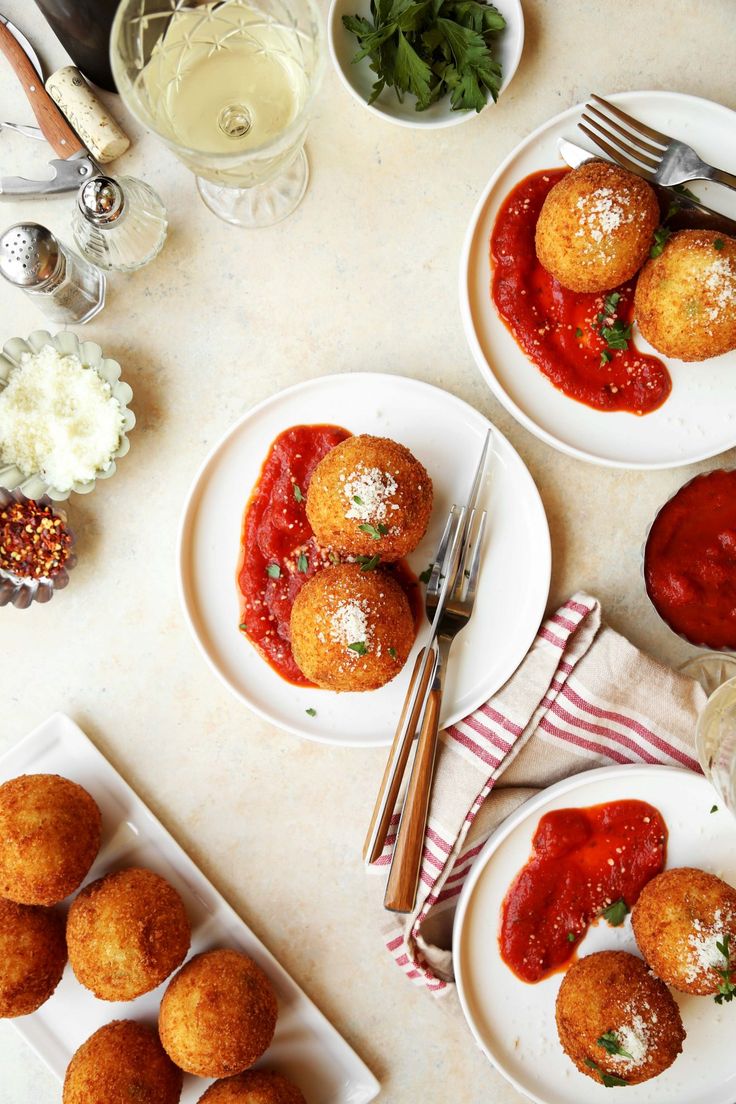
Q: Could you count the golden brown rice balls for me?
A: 12